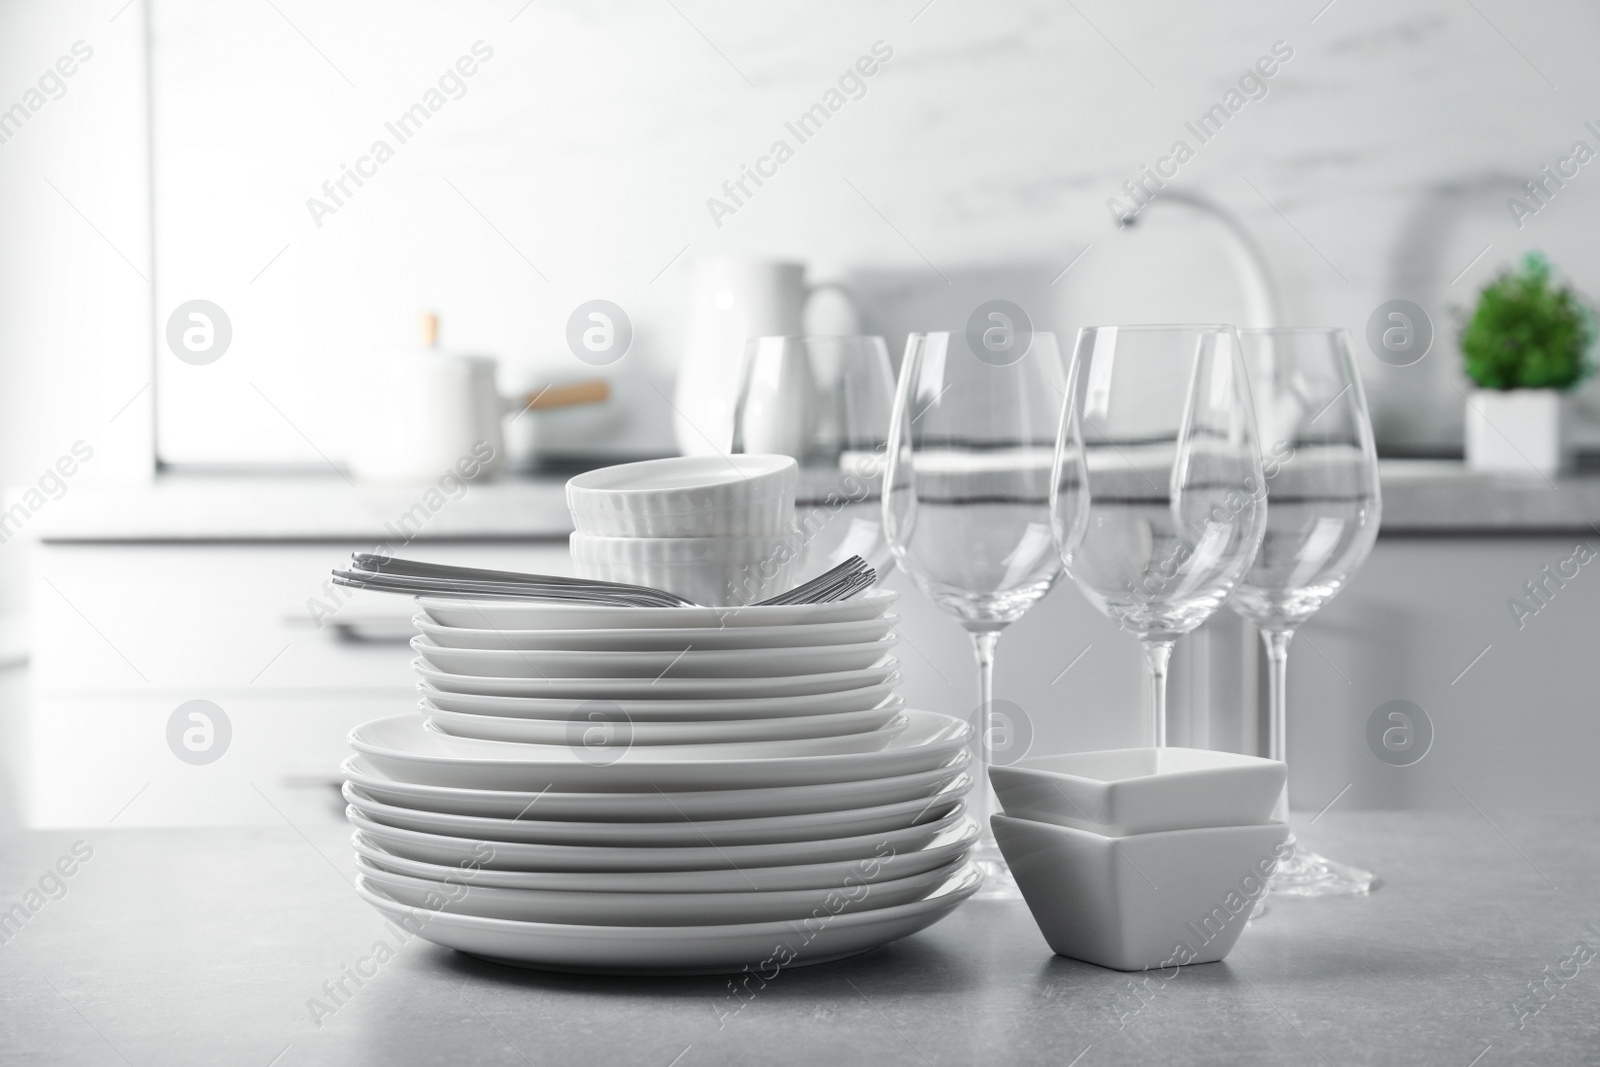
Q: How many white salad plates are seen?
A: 7